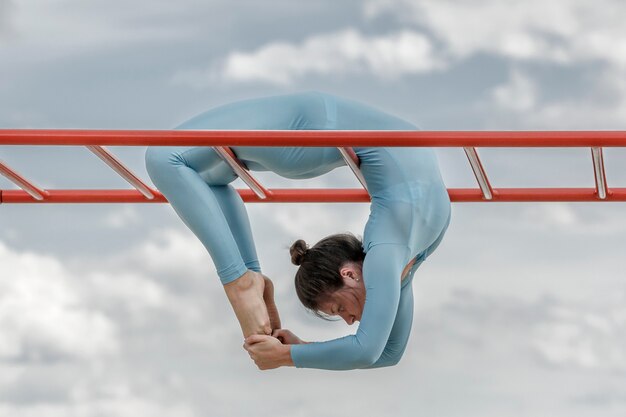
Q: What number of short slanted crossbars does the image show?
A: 6